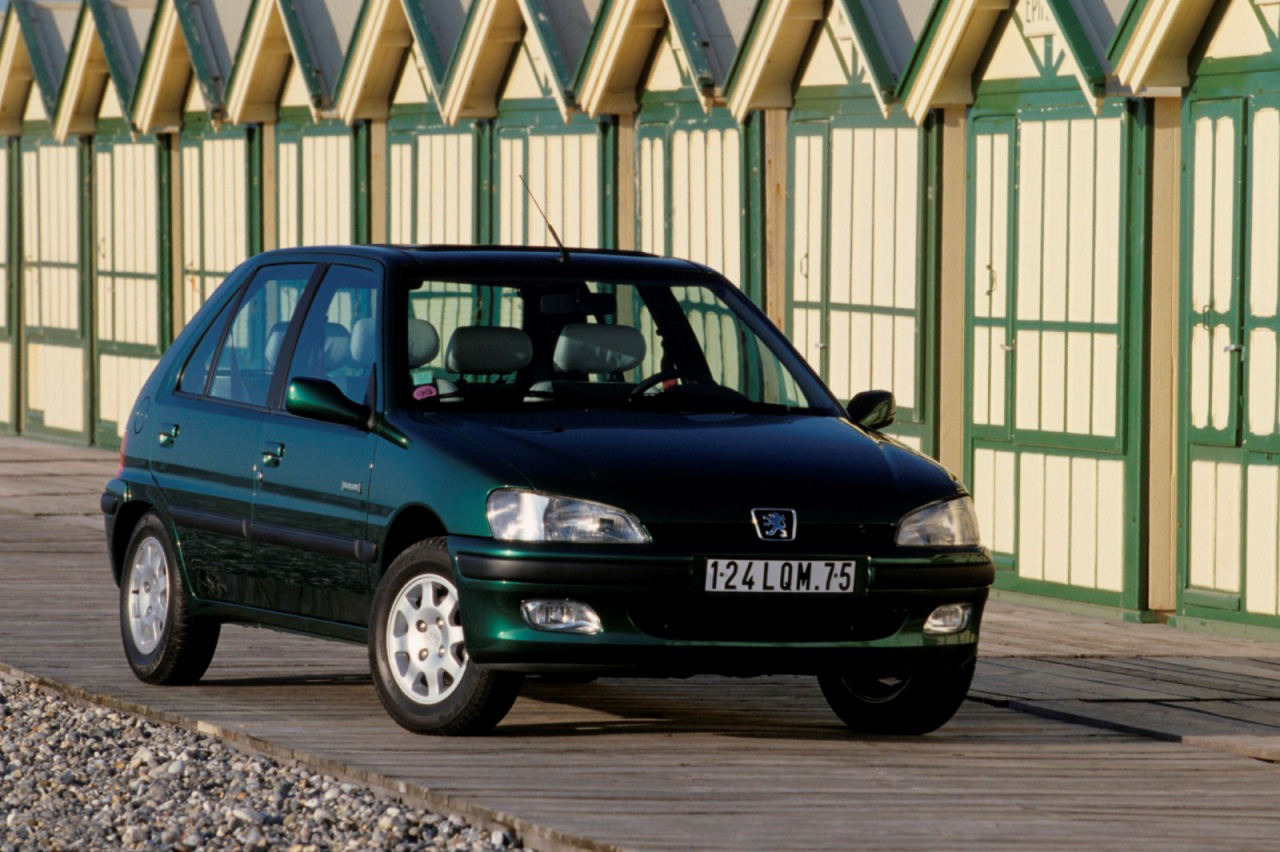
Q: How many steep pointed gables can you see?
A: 10